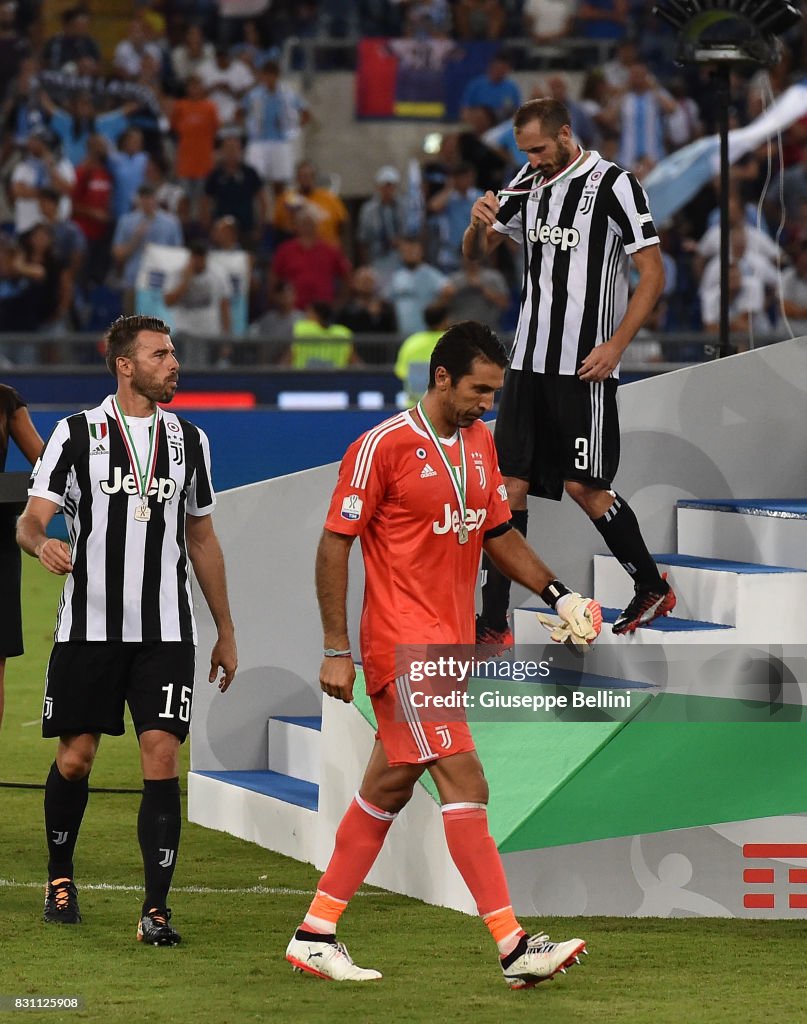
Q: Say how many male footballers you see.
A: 3